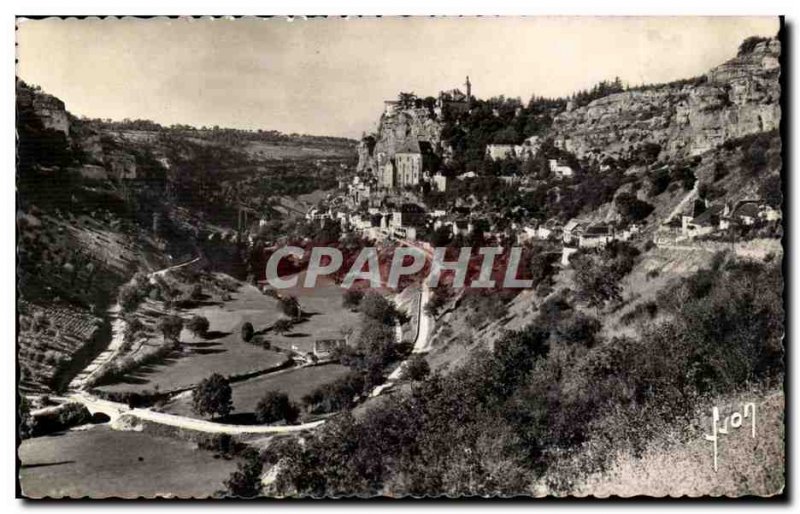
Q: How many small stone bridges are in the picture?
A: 1